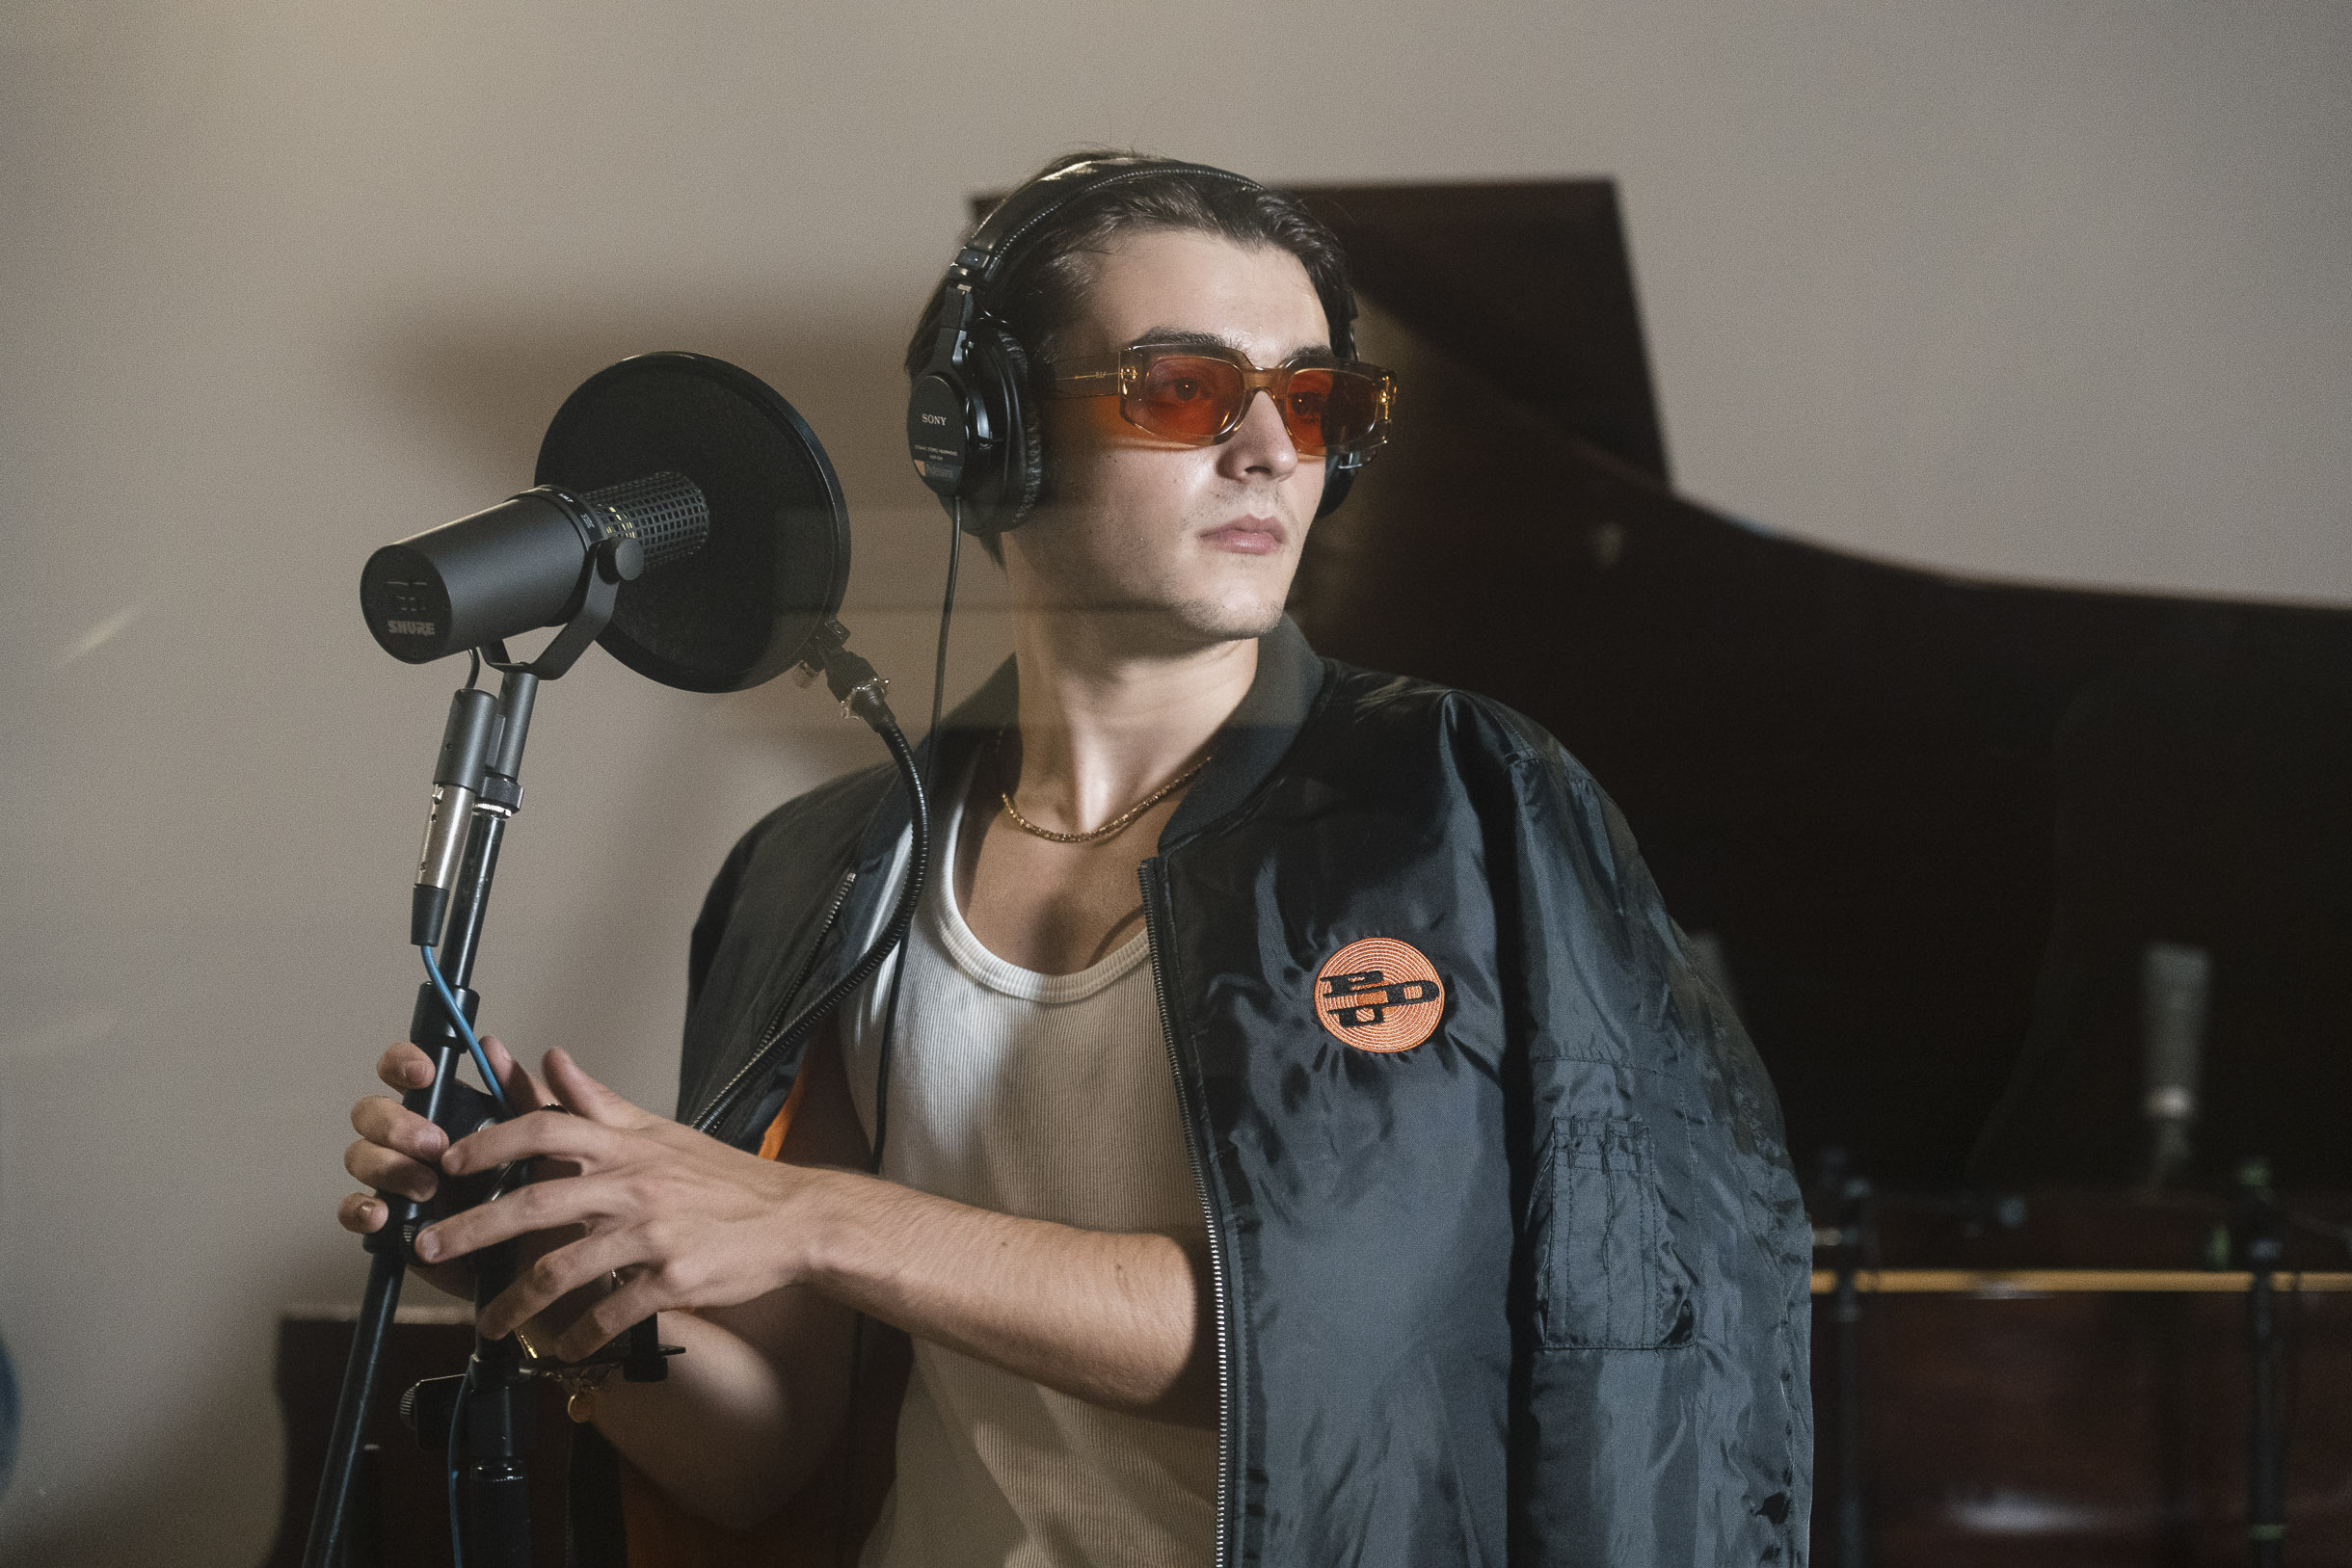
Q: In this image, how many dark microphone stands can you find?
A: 3